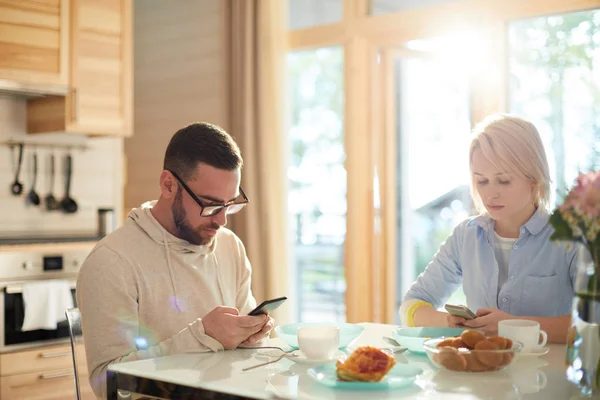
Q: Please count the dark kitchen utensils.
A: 4